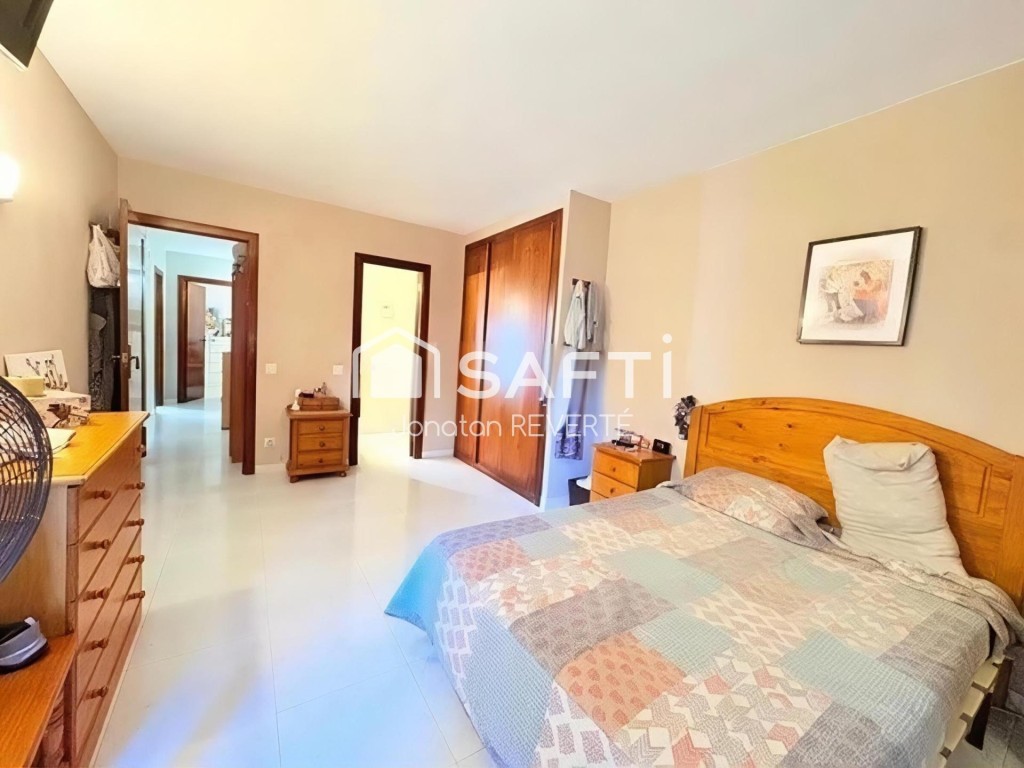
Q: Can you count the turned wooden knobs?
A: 15